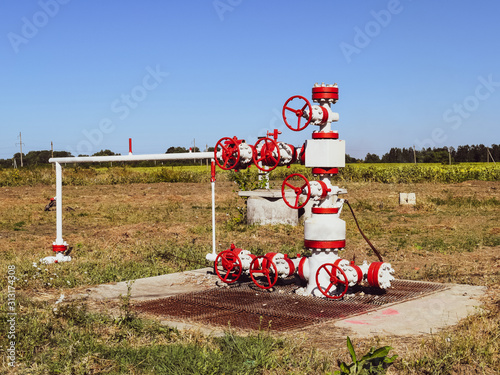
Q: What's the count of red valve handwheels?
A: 7